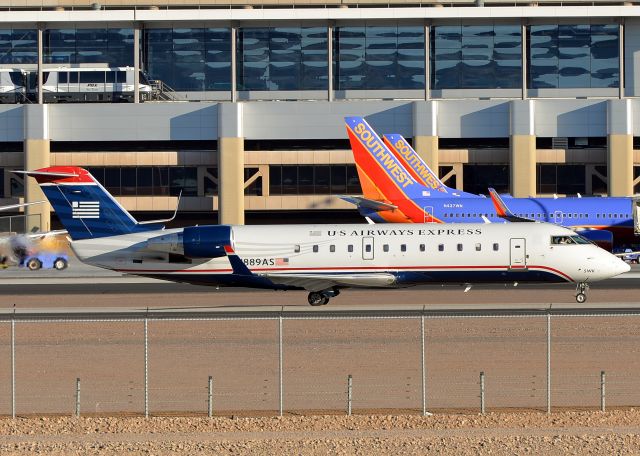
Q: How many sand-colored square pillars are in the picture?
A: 5